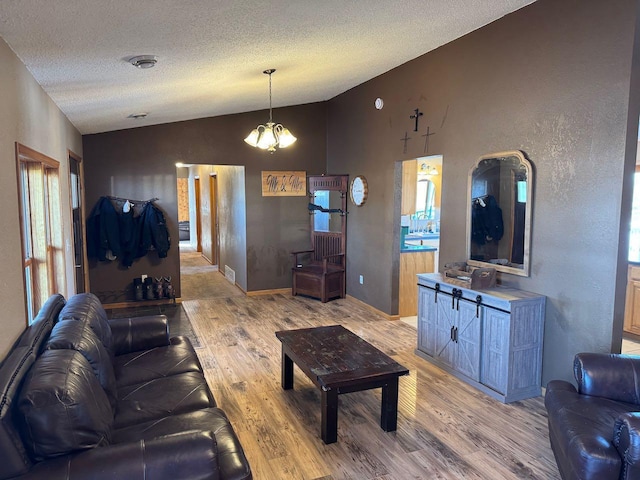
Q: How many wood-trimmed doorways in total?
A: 3